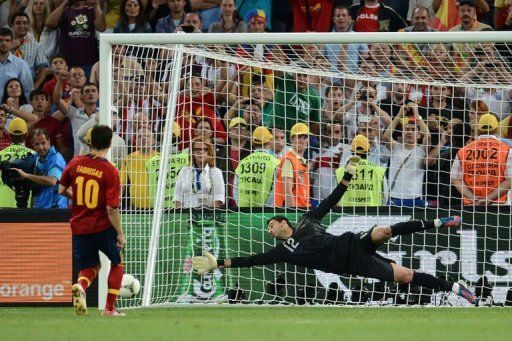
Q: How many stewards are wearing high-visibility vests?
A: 6